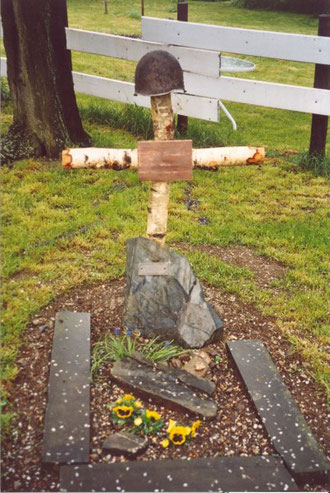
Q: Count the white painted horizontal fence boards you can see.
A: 4